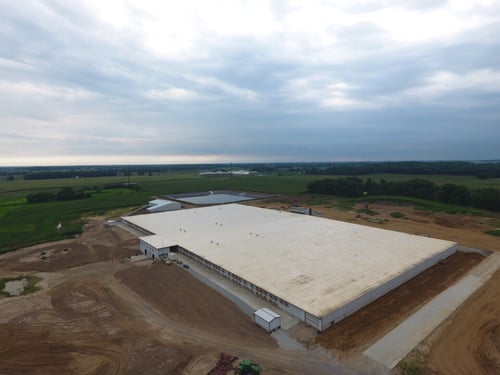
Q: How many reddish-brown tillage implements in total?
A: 1